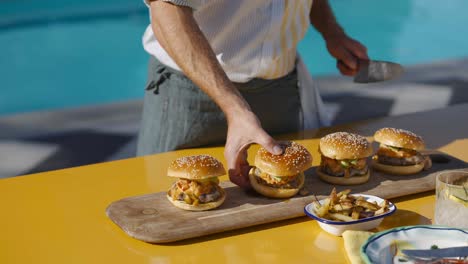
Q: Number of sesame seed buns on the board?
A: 4